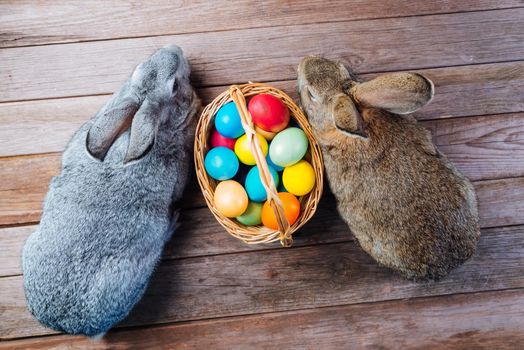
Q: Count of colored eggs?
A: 13